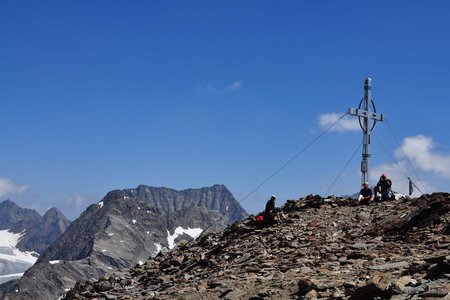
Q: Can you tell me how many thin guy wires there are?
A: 4